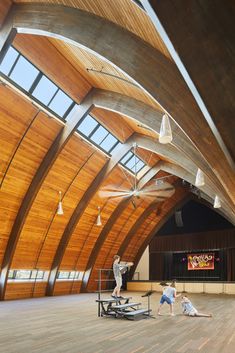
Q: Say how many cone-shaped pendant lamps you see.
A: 5